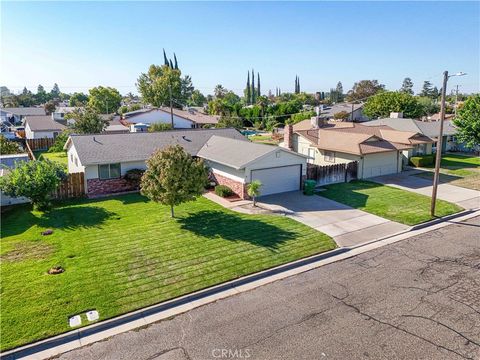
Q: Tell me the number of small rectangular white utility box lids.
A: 2